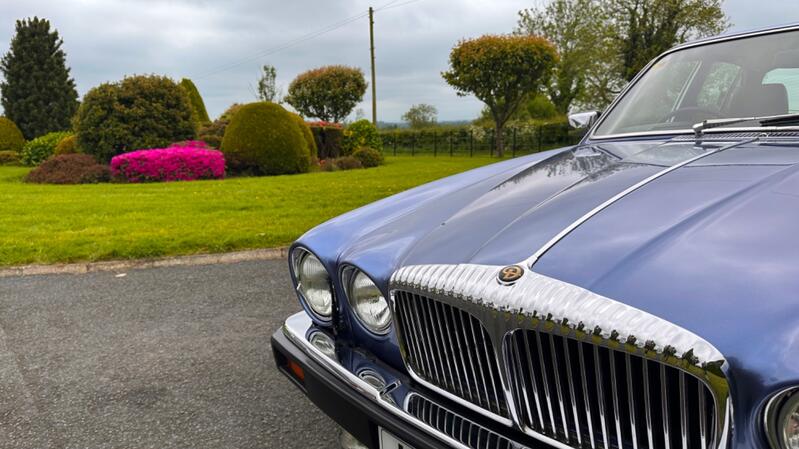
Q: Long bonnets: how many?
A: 1